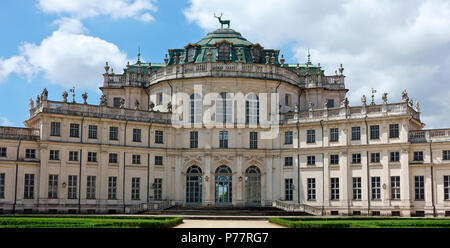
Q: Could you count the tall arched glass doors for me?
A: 3